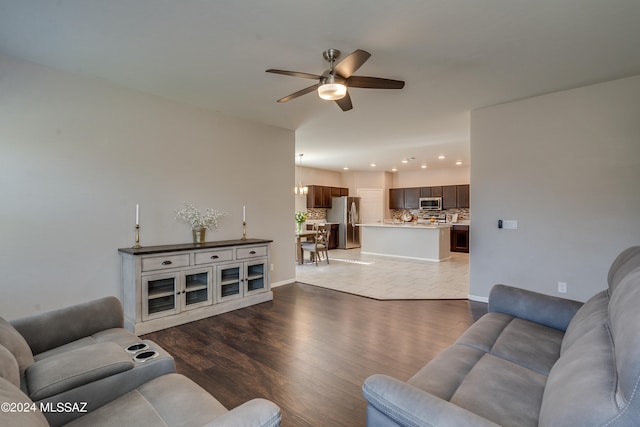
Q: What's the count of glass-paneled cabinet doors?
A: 4